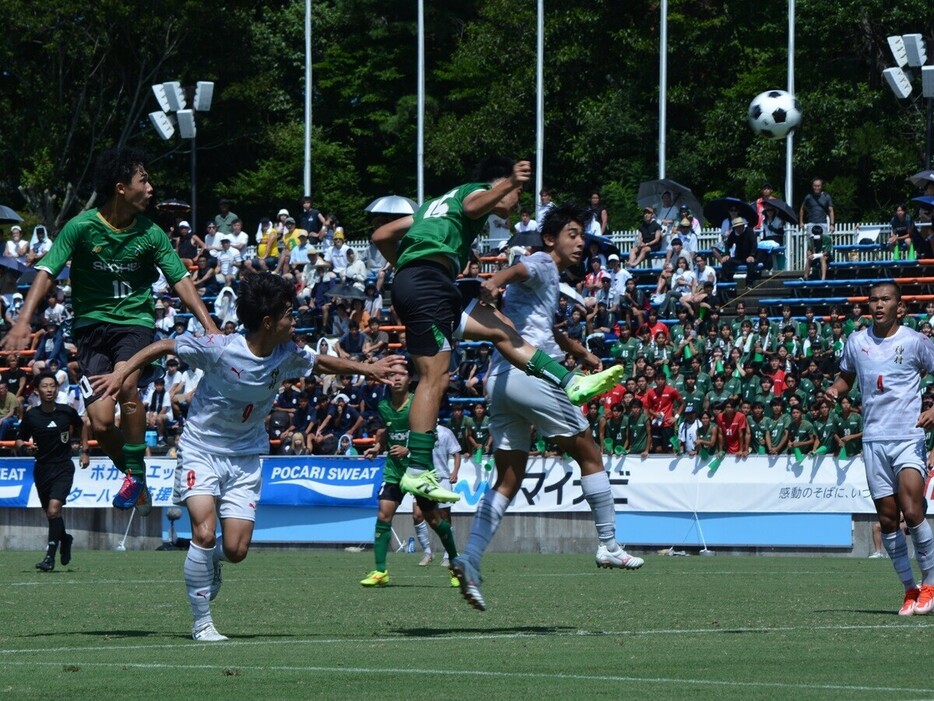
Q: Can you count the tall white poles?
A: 5